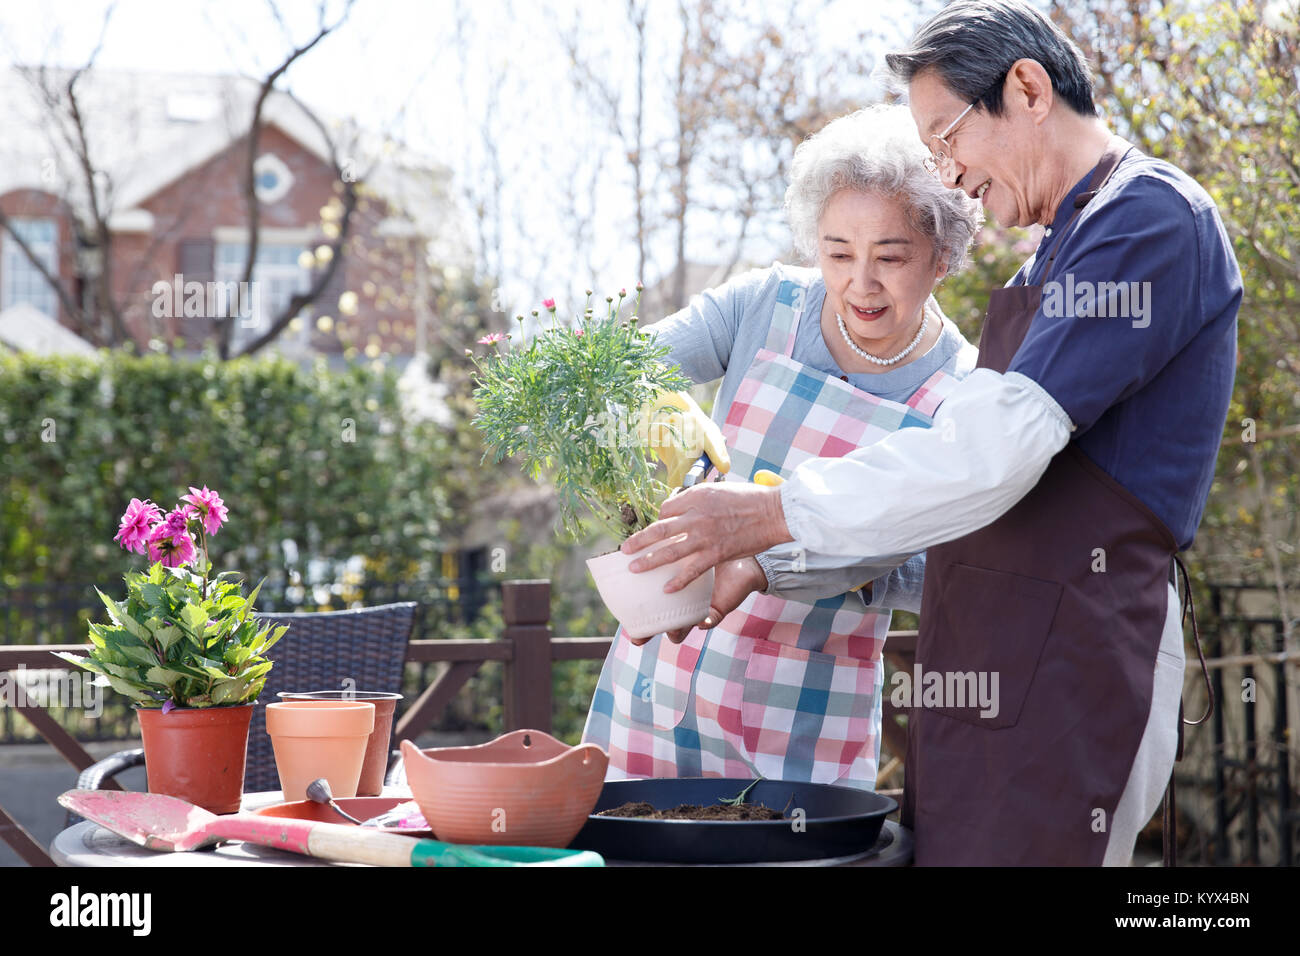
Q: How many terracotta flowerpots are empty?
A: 3